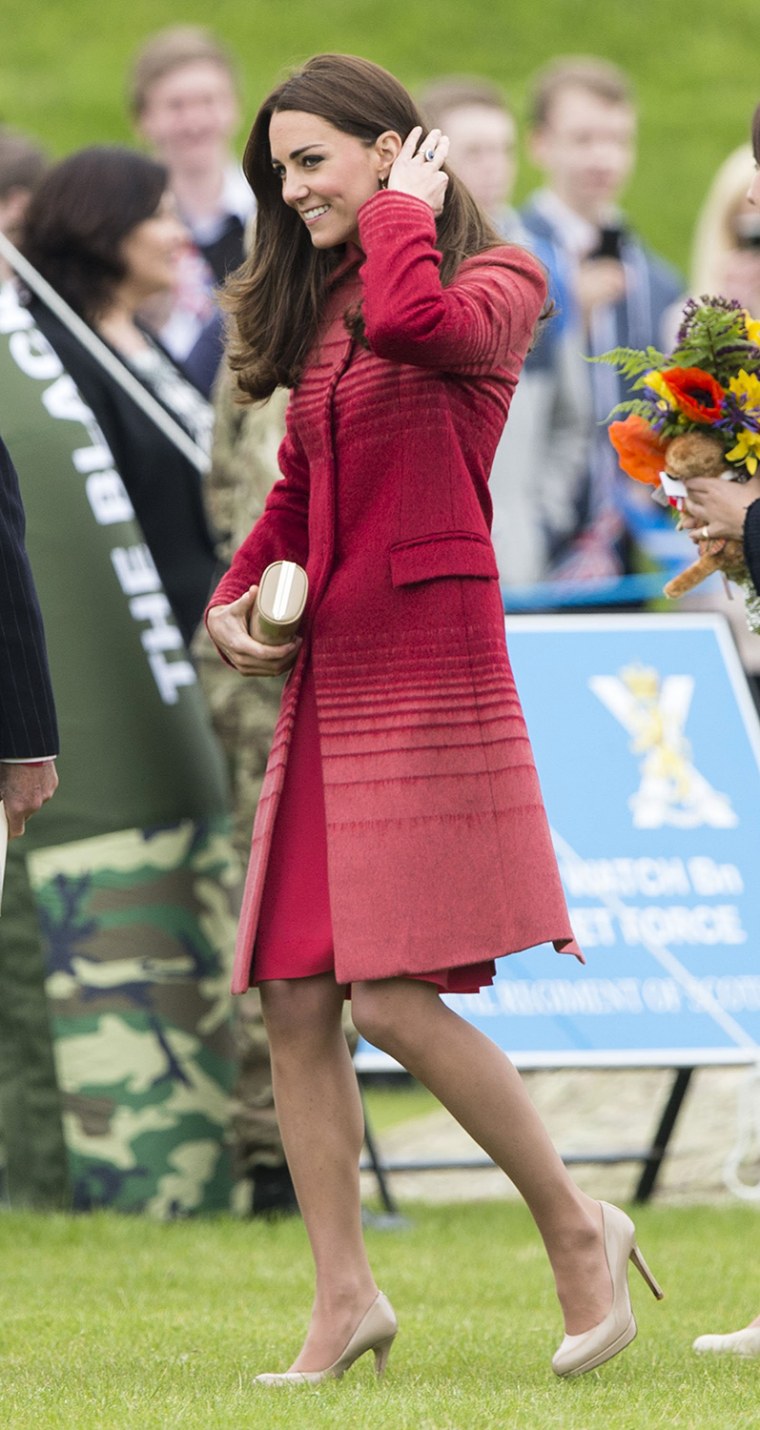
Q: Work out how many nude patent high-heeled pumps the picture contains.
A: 2